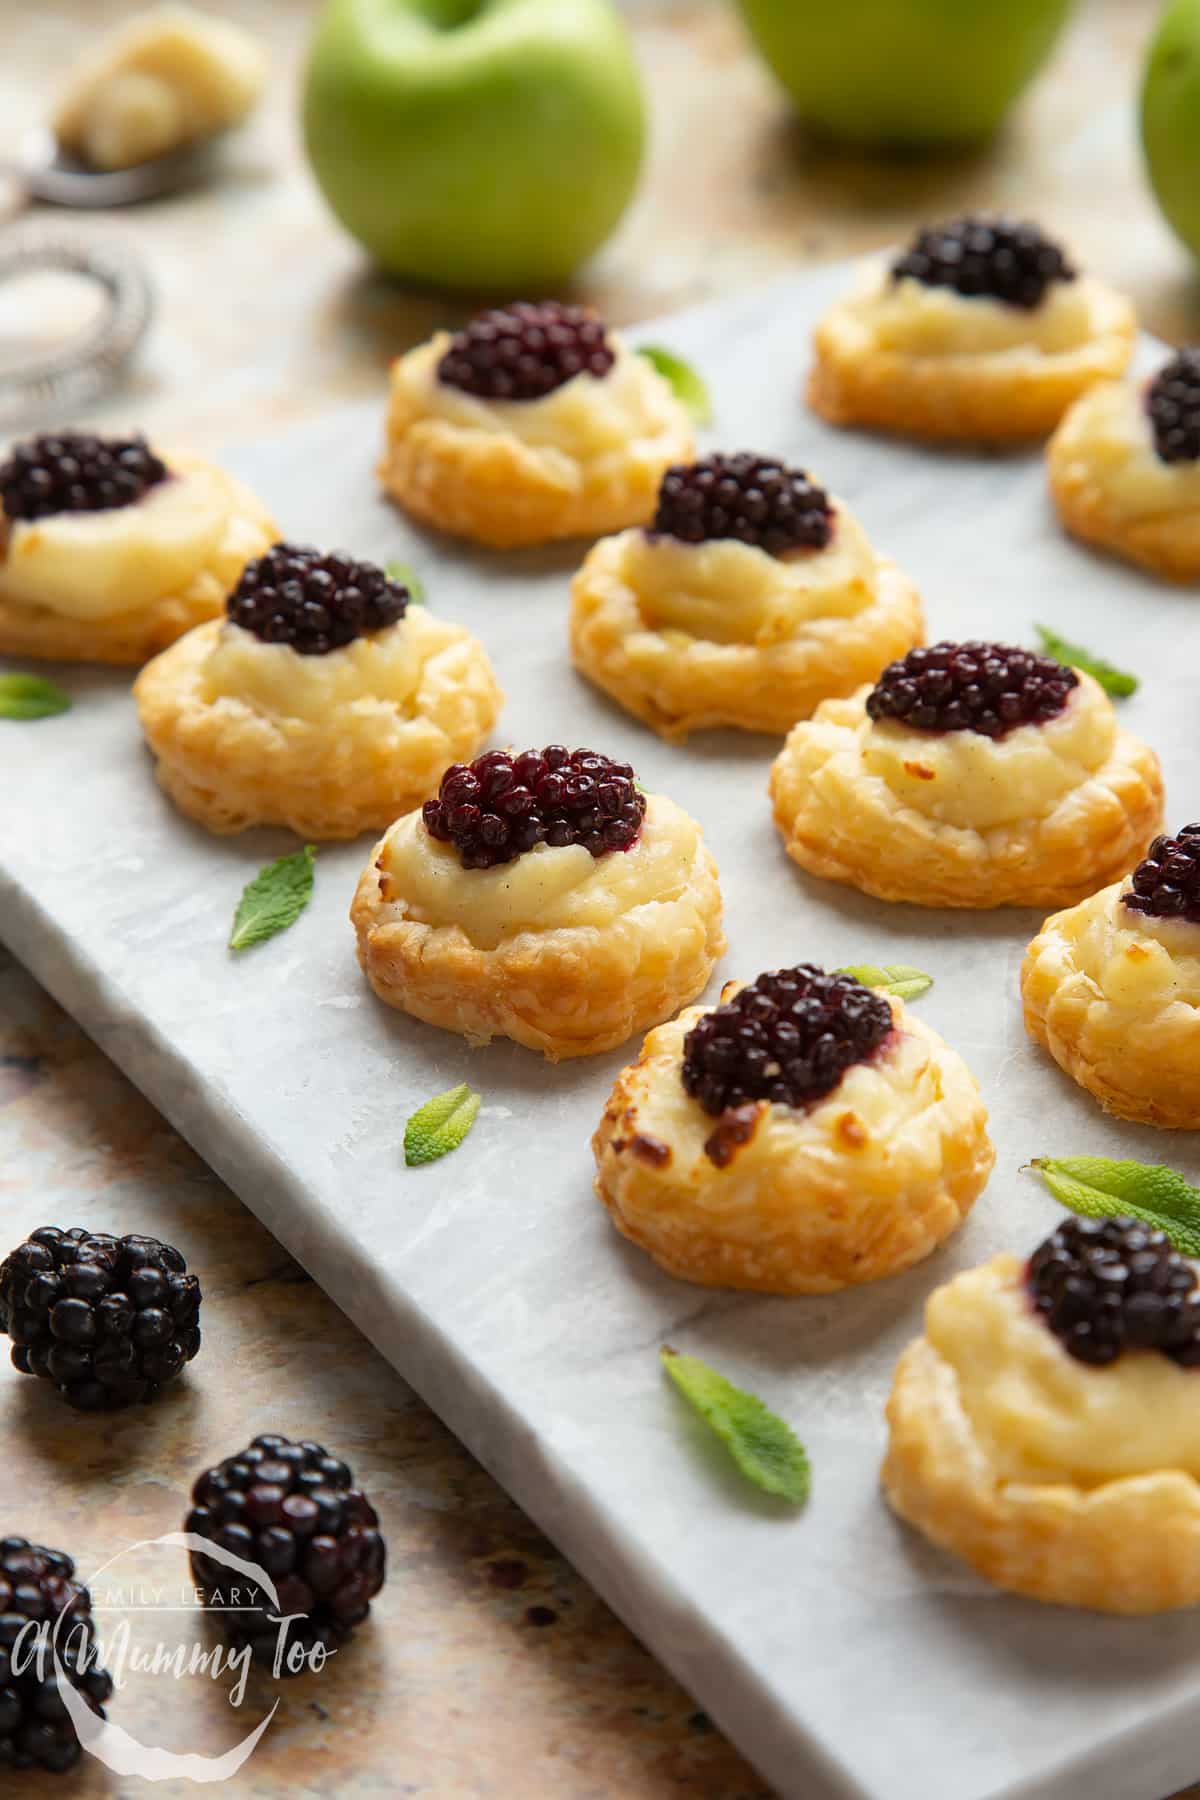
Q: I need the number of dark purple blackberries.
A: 14